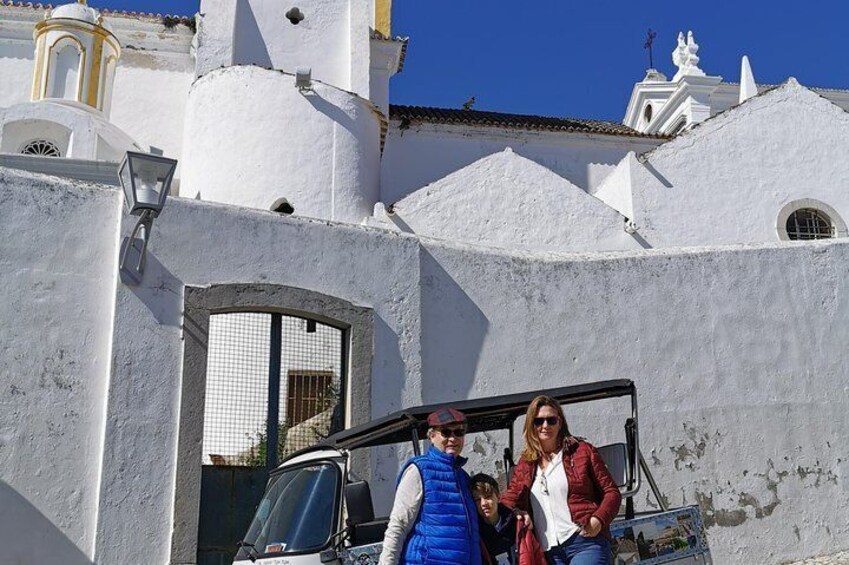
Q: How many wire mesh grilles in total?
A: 2